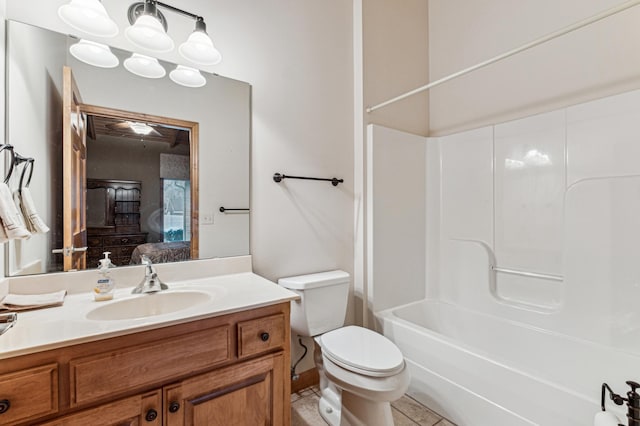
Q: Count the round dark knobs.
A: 4